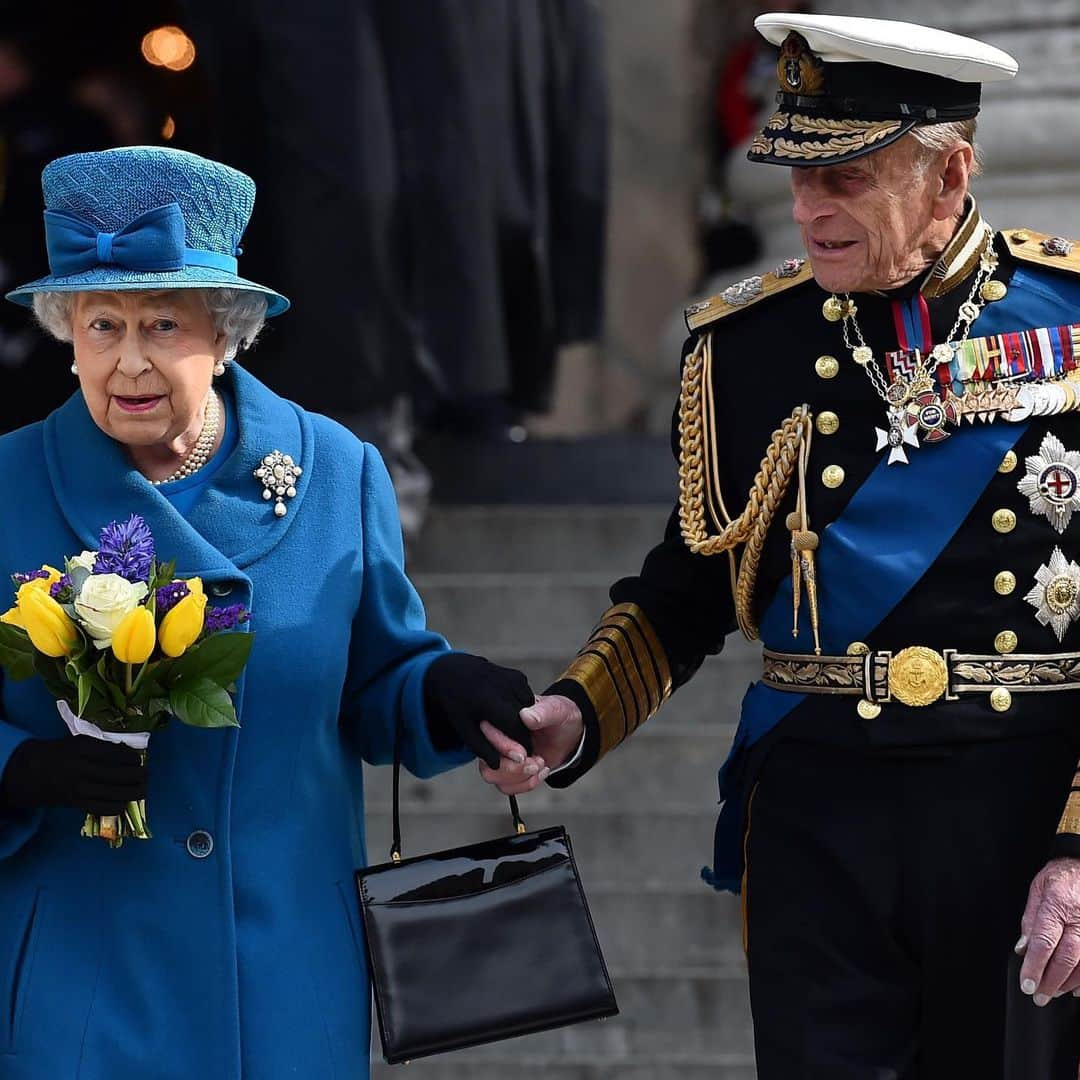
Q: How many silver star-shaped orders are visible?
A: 2